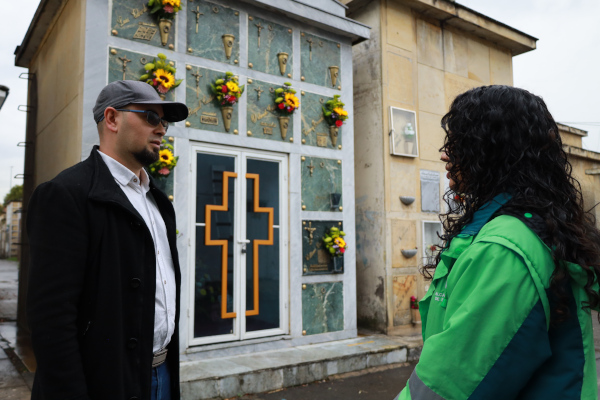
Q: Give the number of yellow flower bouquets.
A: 7